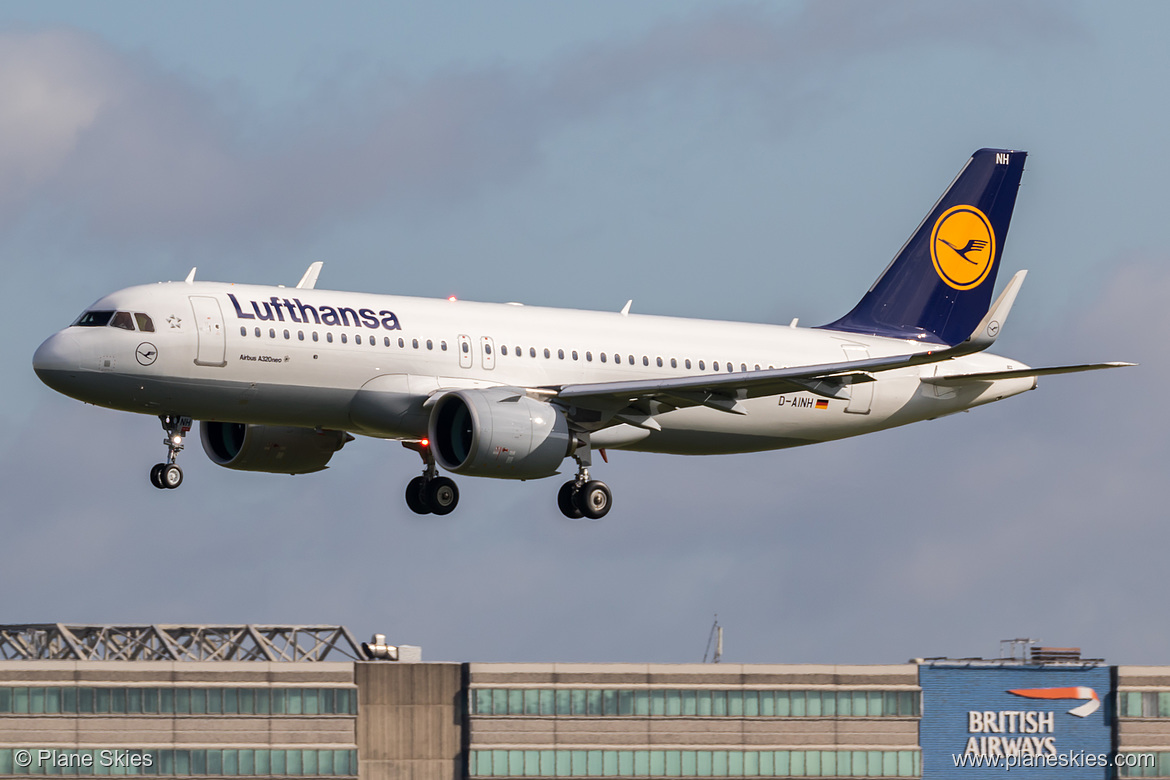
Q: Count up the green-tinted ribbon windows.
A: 6